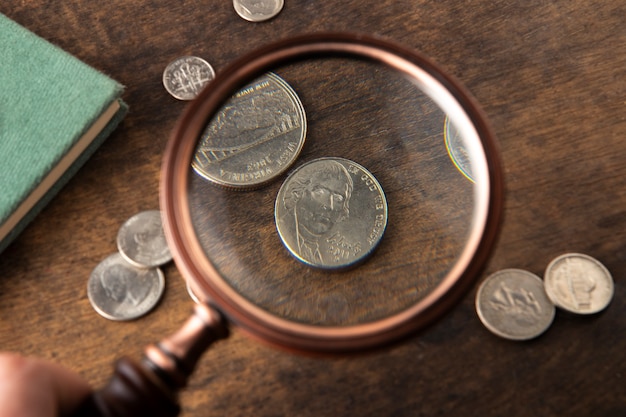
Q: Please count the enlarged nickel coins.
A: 1